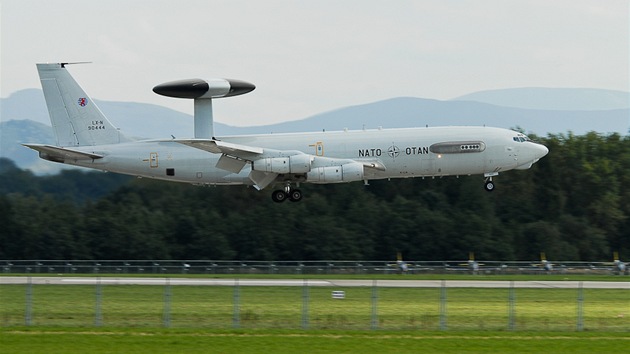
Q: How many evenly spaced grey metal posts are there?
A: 9